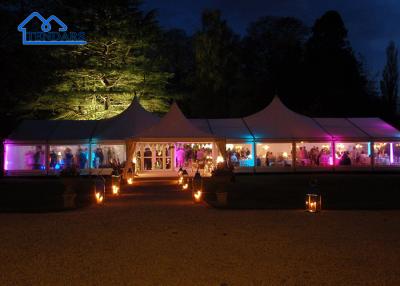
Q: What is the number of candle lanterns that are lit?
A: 7